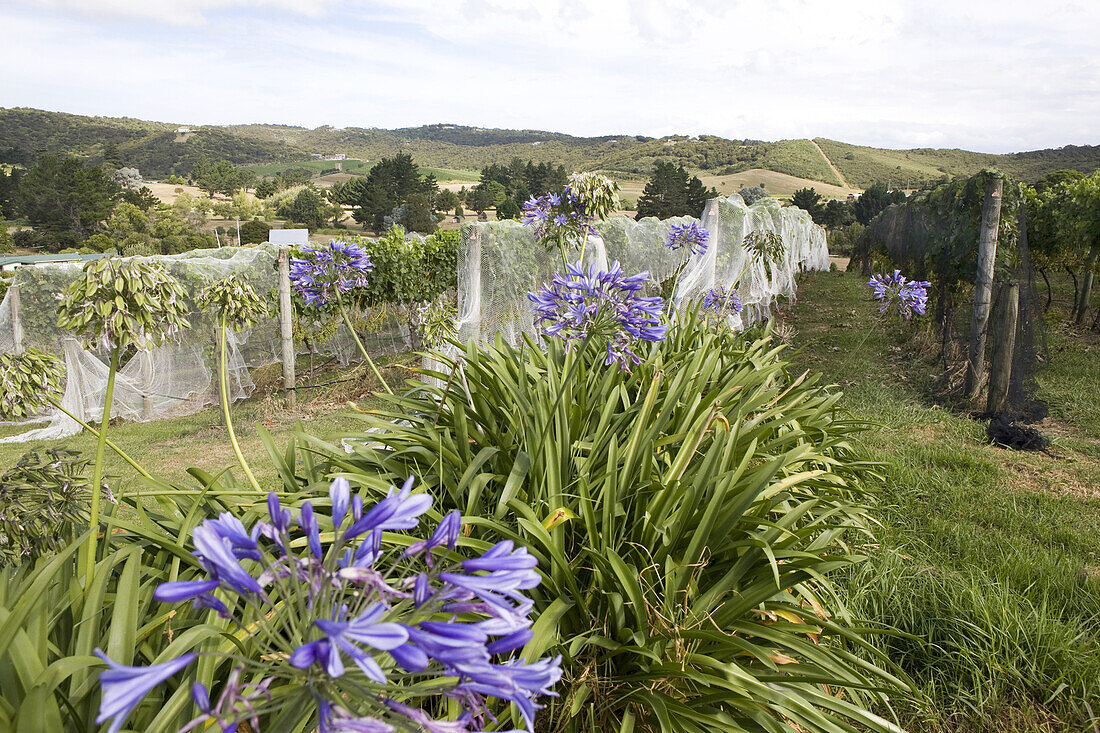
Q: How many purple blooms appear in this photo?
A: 7